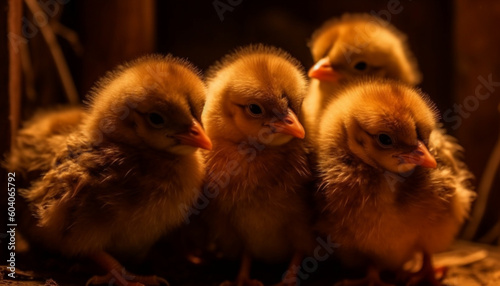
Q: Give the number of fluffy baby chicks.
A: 4